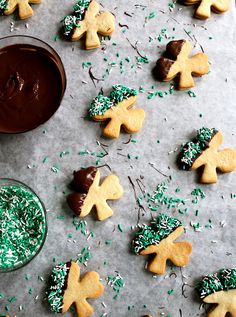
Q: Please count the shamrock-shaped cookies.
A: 10